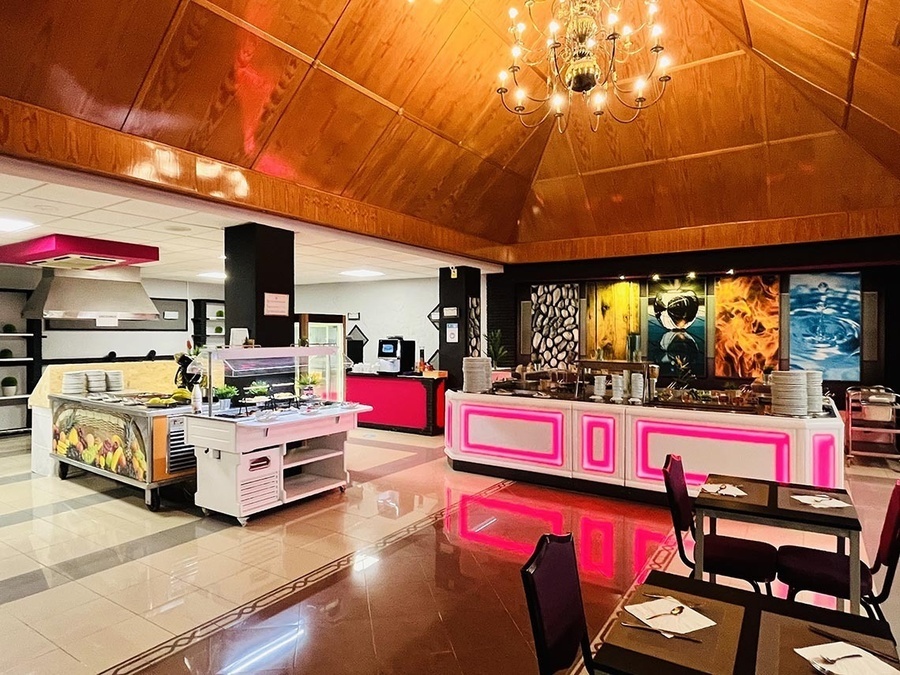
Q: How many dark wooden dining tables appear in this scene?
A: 2